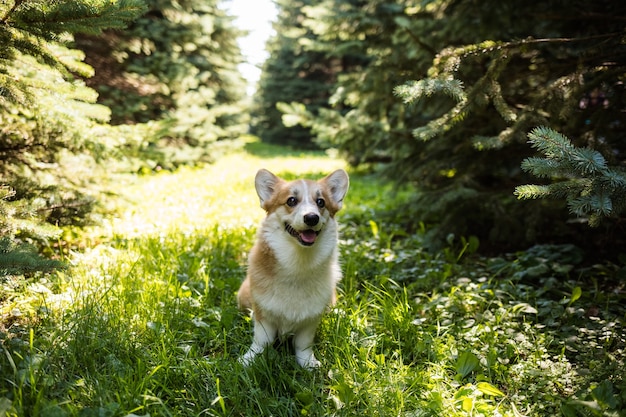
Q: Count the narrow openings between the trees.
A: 1